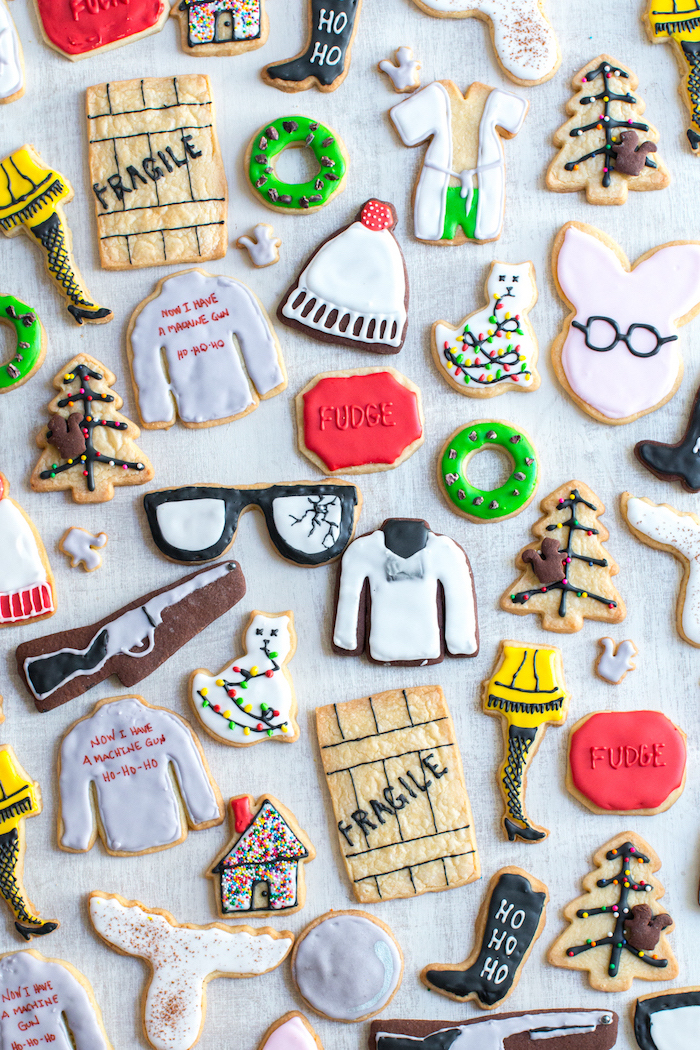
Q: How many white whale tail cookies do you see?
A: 3